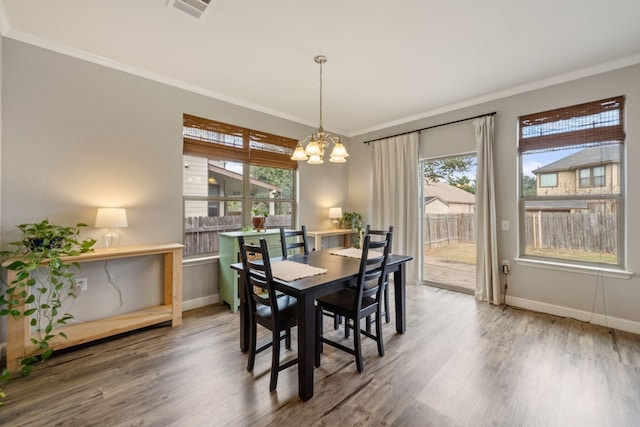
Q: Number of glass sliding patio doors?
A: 1